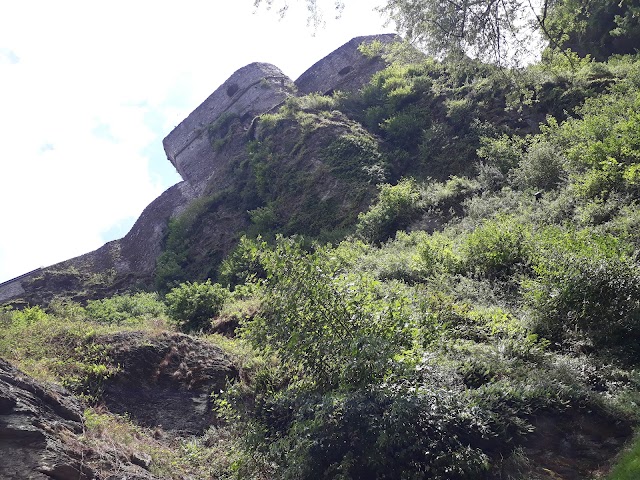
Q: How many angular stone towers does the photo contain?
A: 2